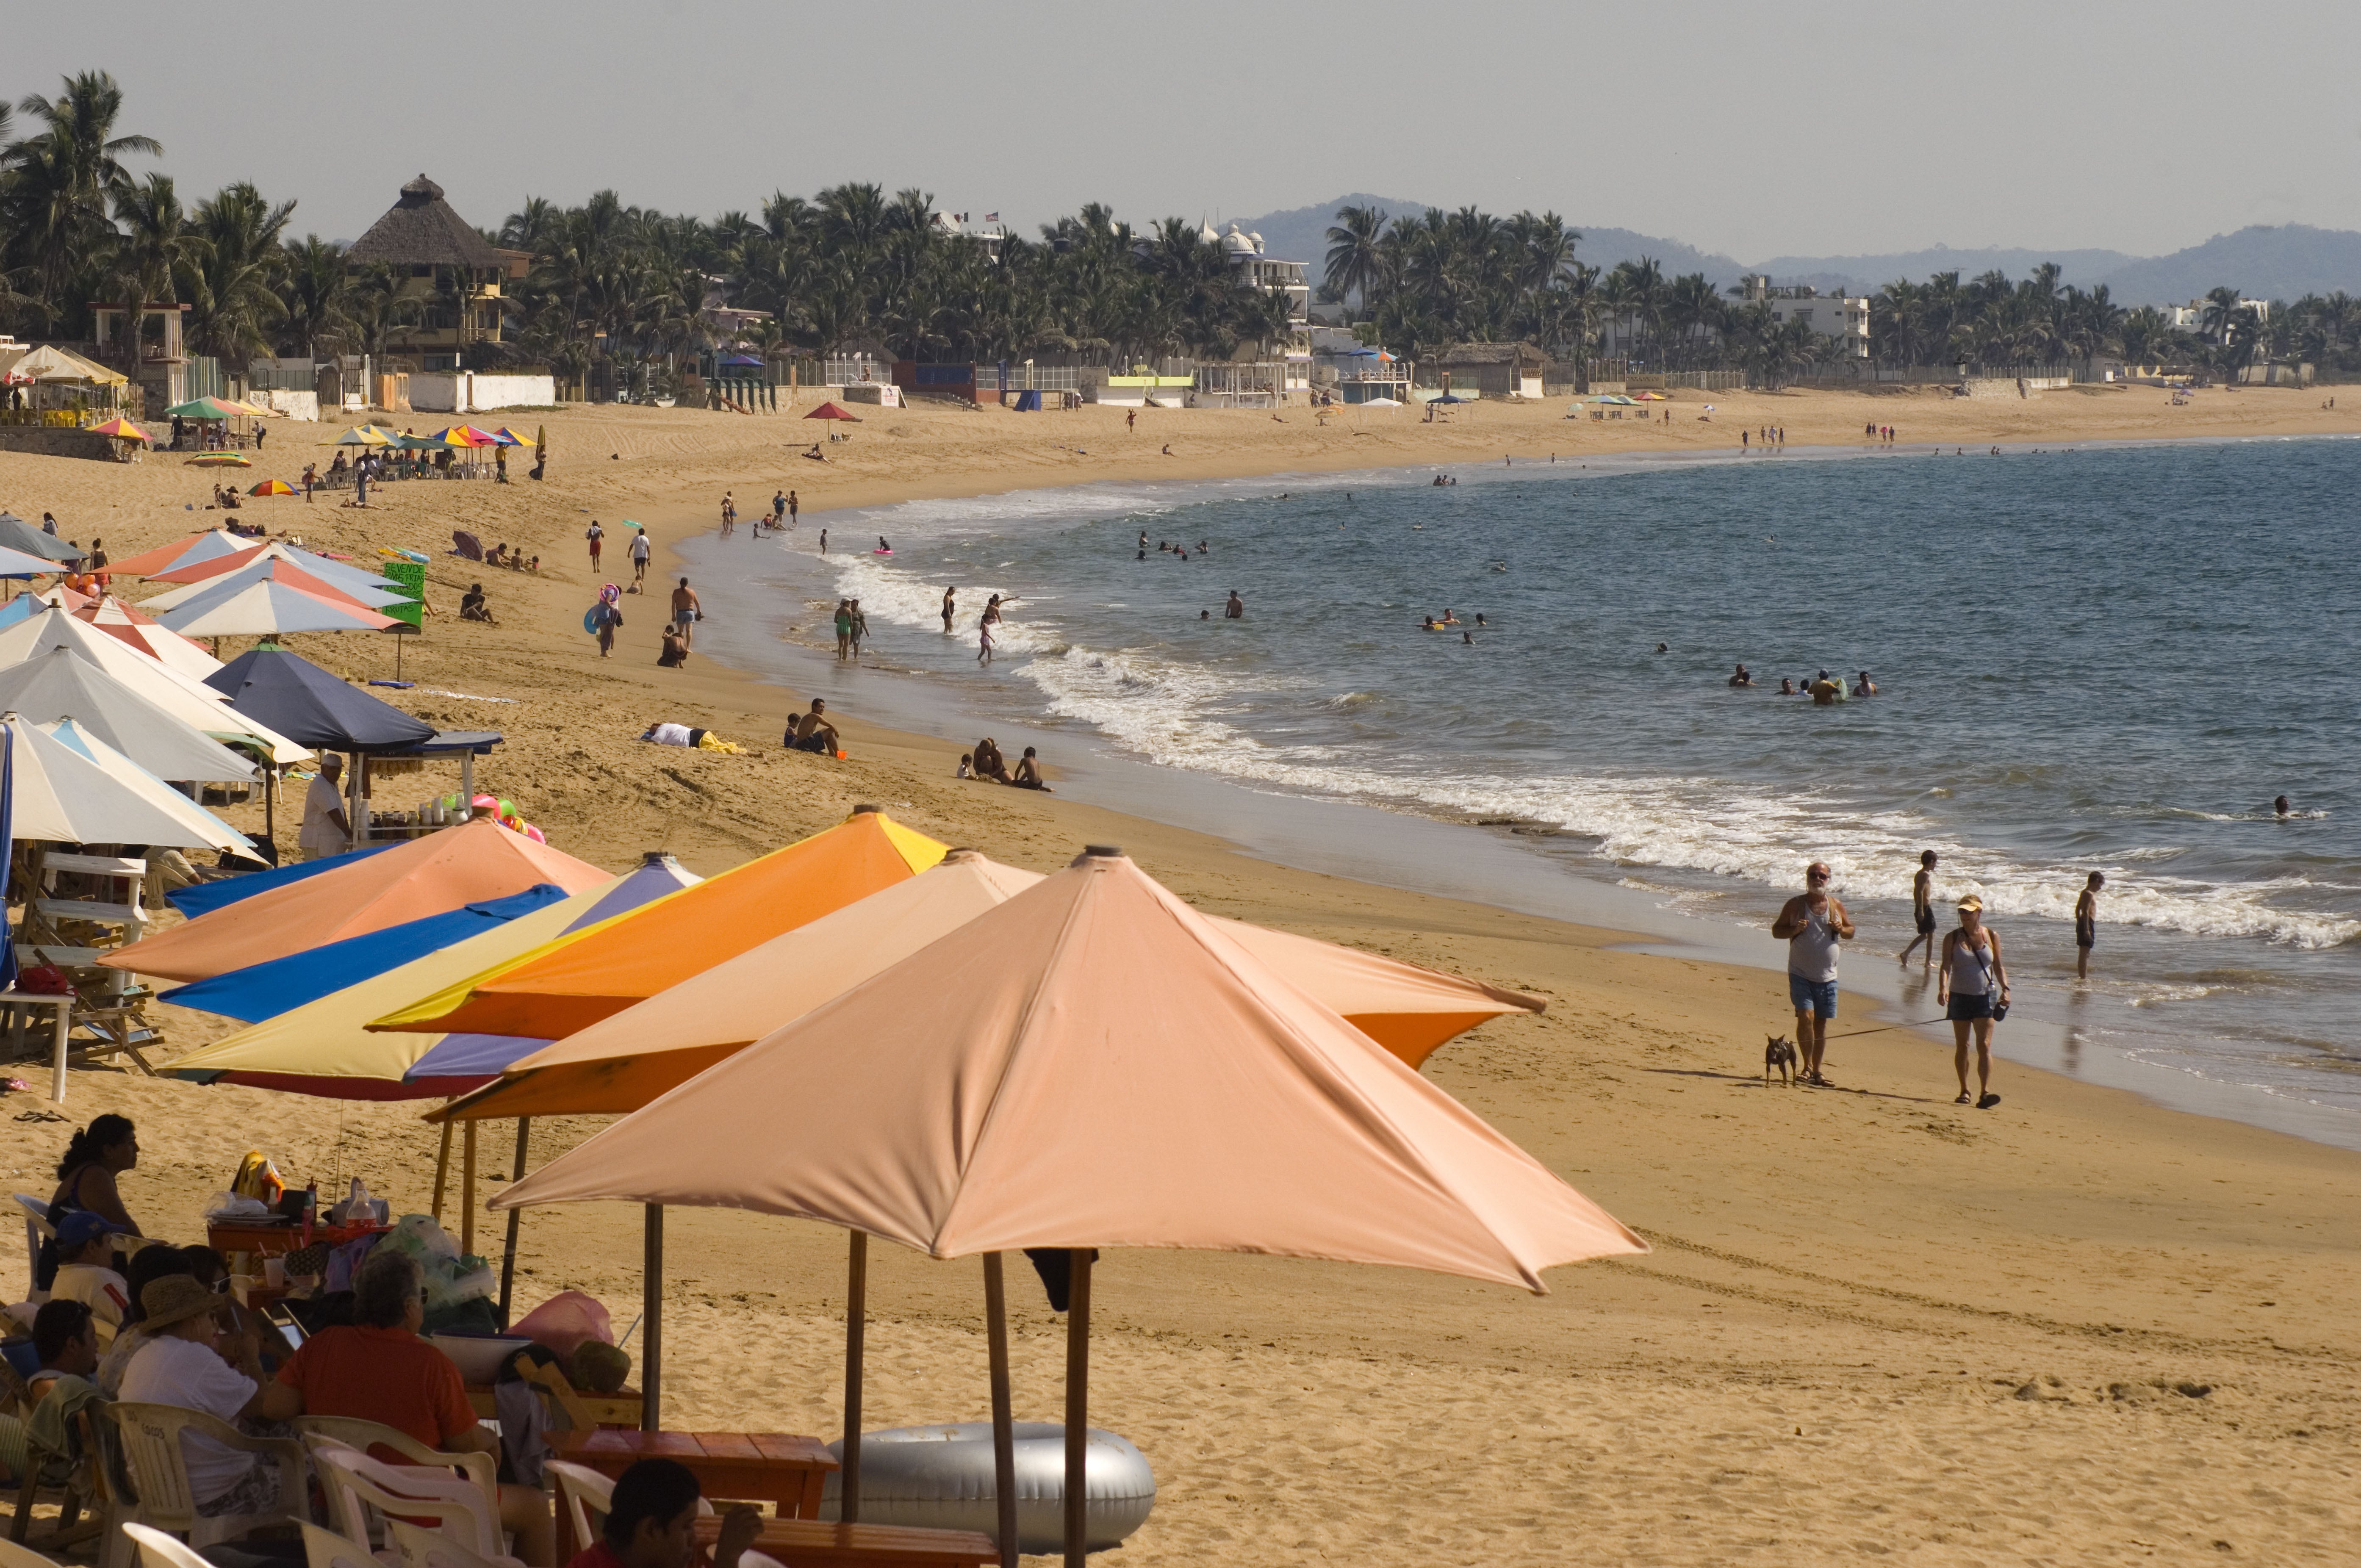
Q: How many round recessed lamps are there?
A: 0